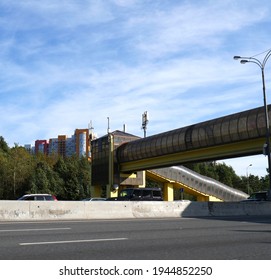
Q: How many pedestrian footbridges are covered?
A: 1